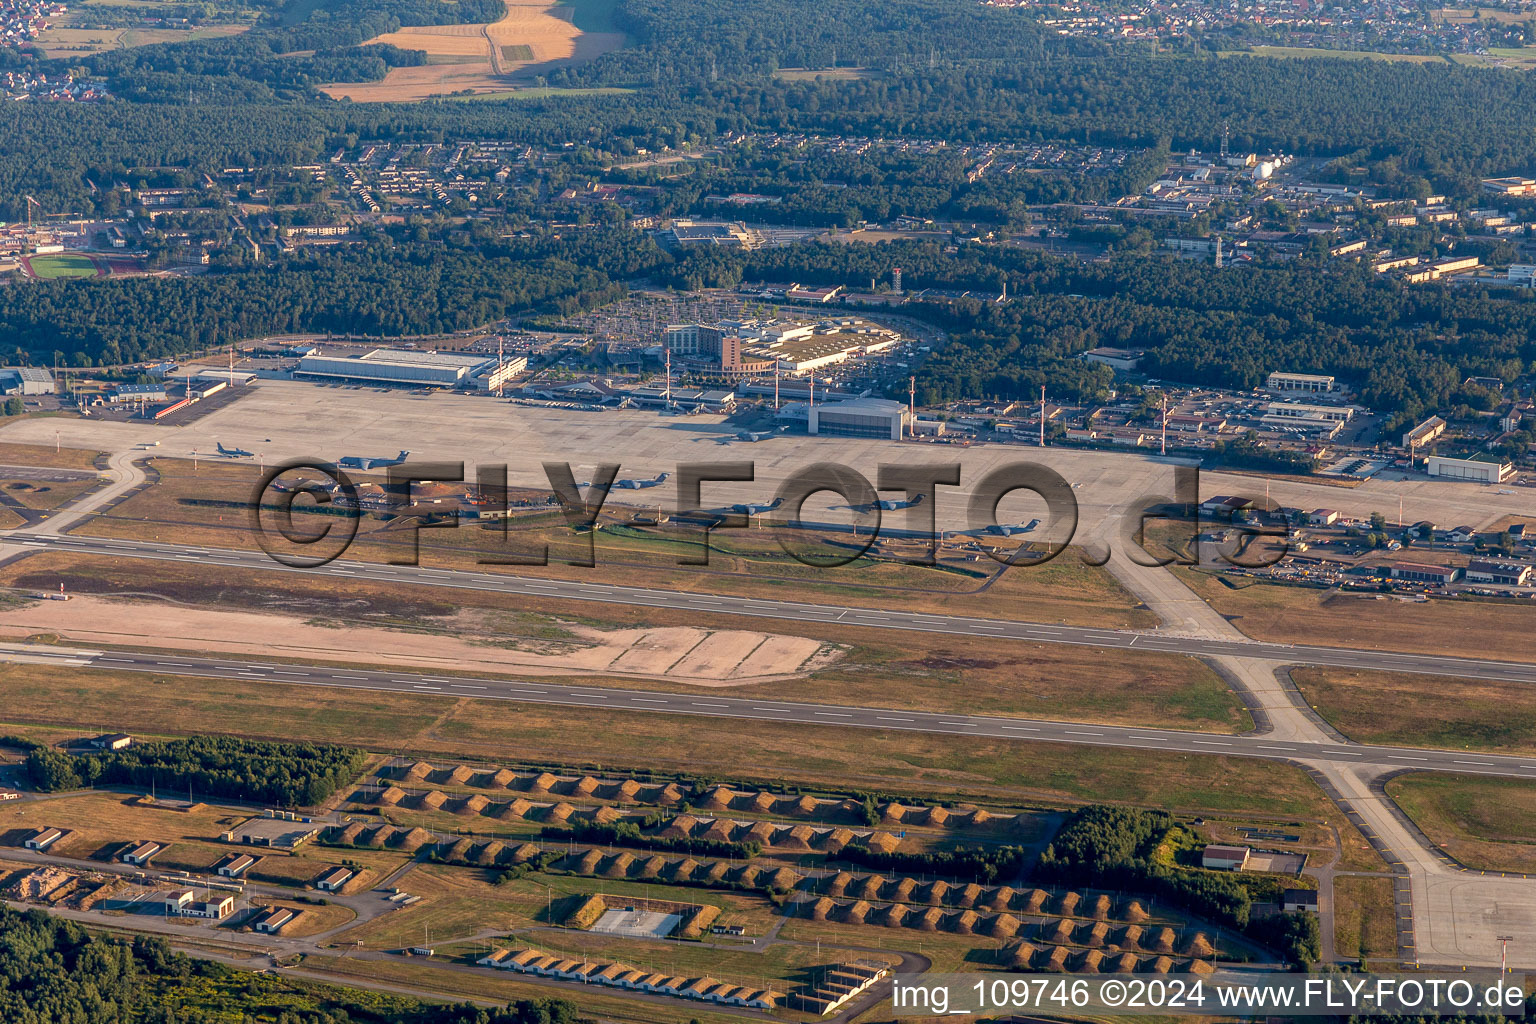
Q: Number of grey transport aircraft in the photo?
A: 7